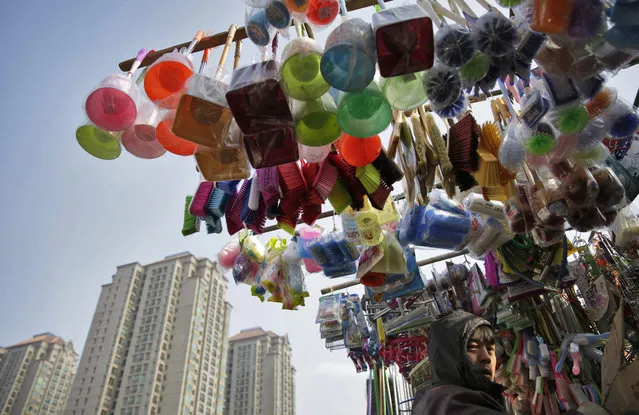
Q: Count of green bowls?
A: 5